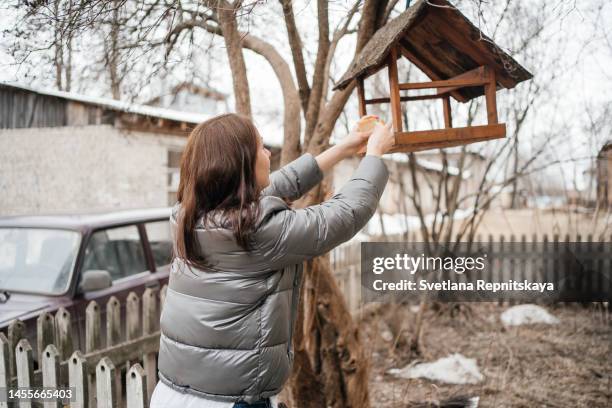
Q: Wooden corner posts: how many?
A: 4